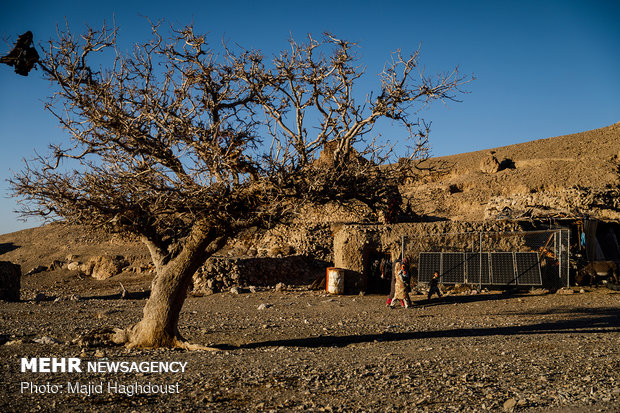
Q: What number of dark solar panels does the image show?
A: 5